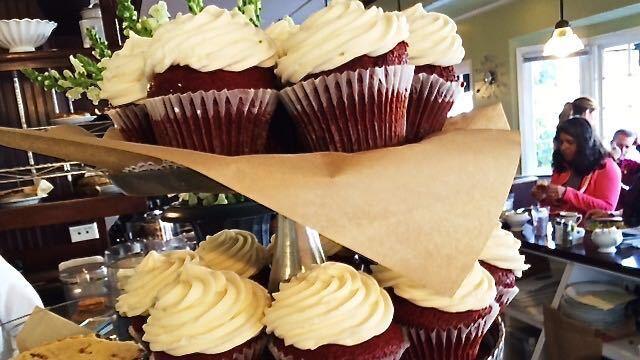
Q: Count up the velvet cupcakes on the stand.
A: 11